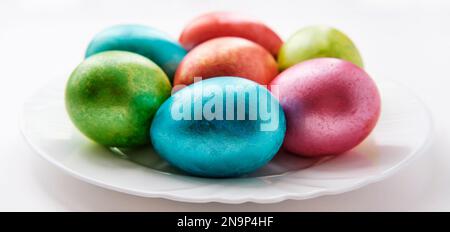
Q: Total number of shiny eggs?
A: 7